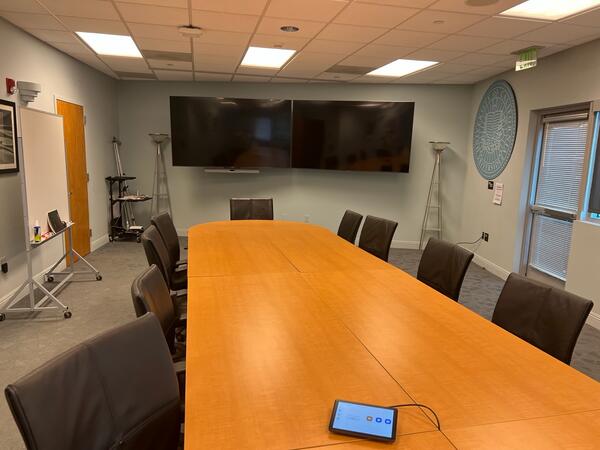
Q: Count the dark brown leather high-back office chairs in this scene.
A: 9